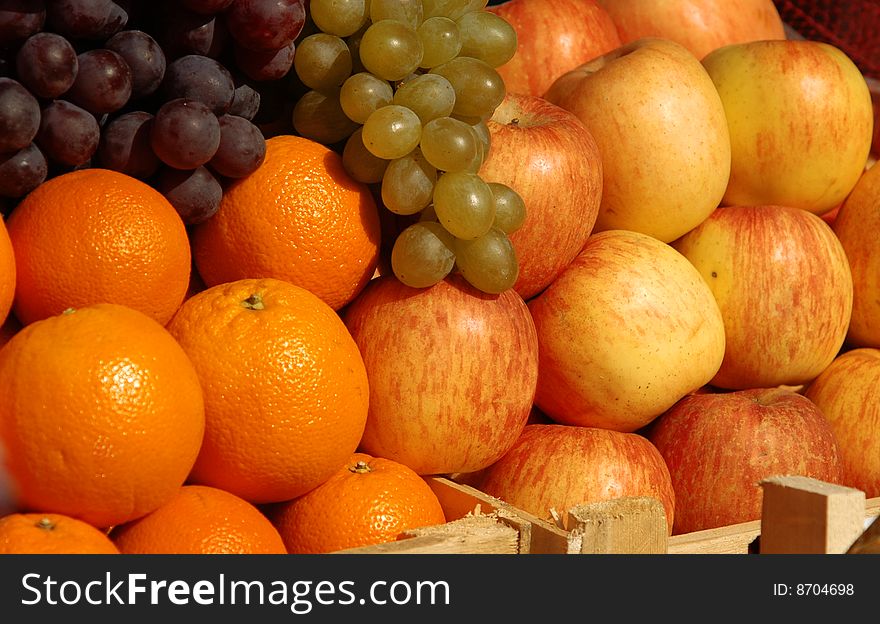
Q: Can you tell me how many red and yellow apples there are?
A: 12